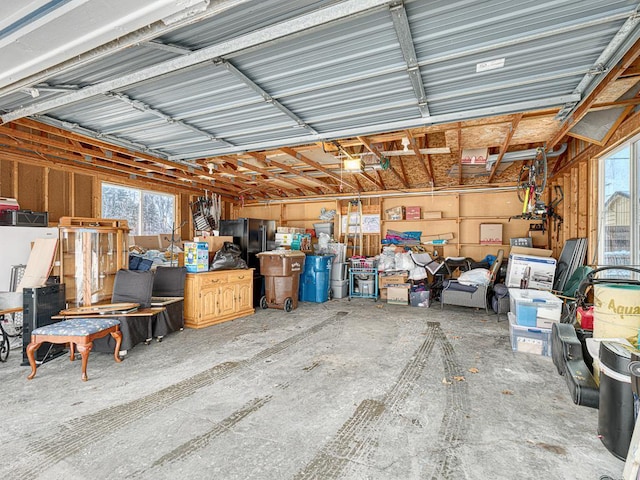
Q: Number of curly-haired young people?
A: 0